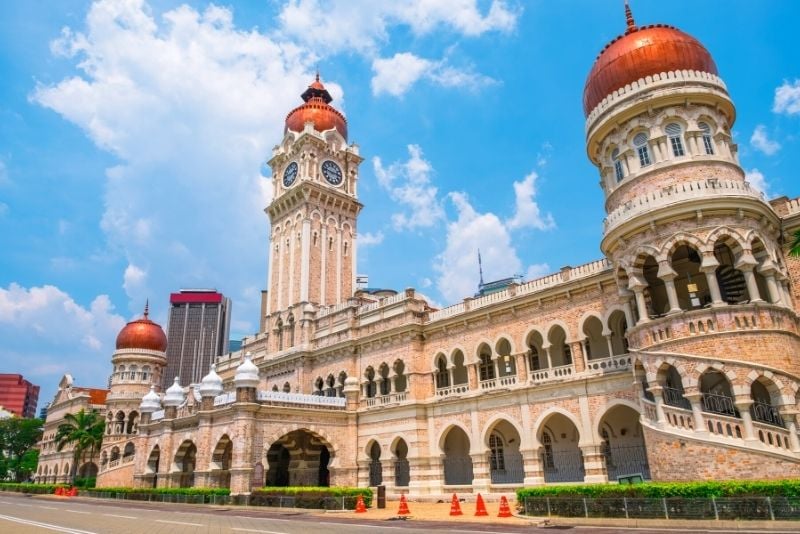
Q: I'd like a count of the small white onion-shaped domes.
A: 4